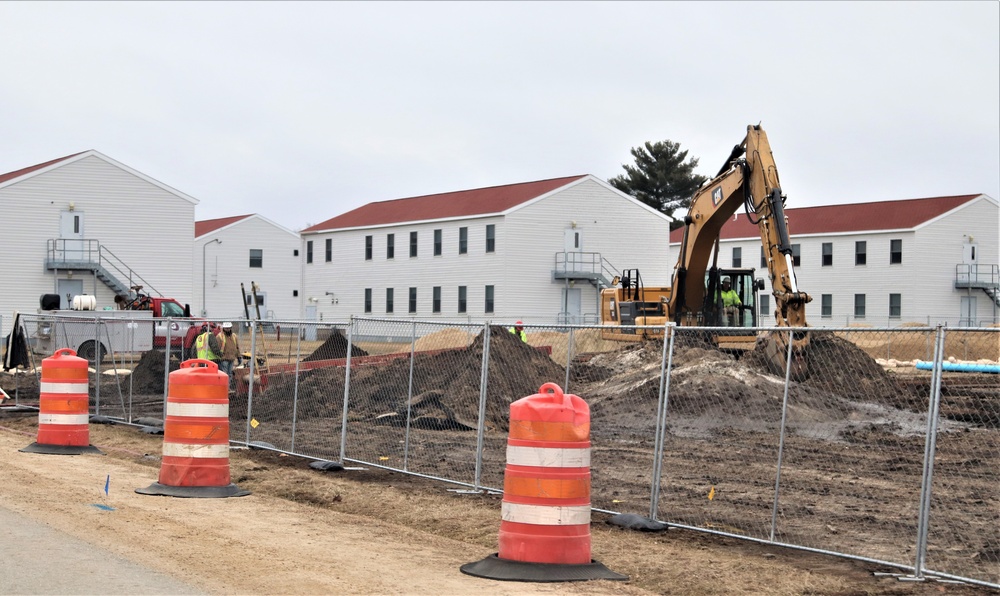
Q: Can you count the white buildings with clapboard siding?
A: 4